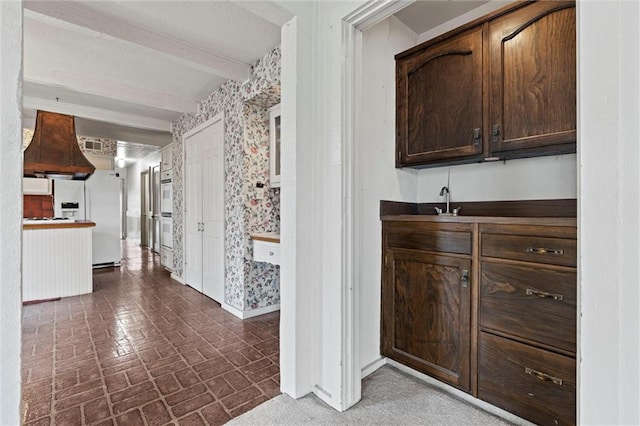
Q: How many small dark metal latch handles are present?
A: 3